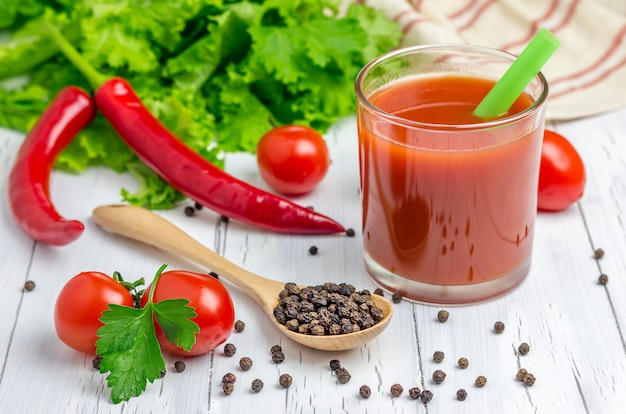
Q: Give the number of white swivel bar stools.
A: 0